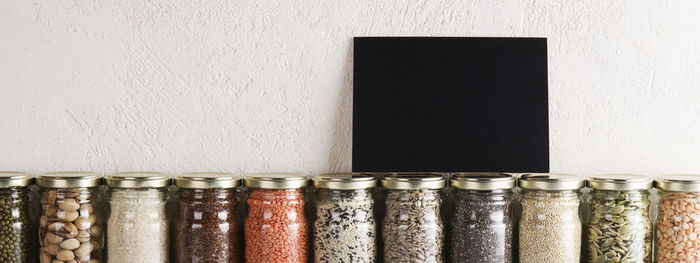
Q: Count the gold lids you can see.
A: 11